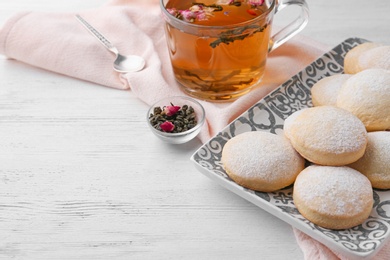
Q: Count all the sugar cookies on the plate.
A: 8